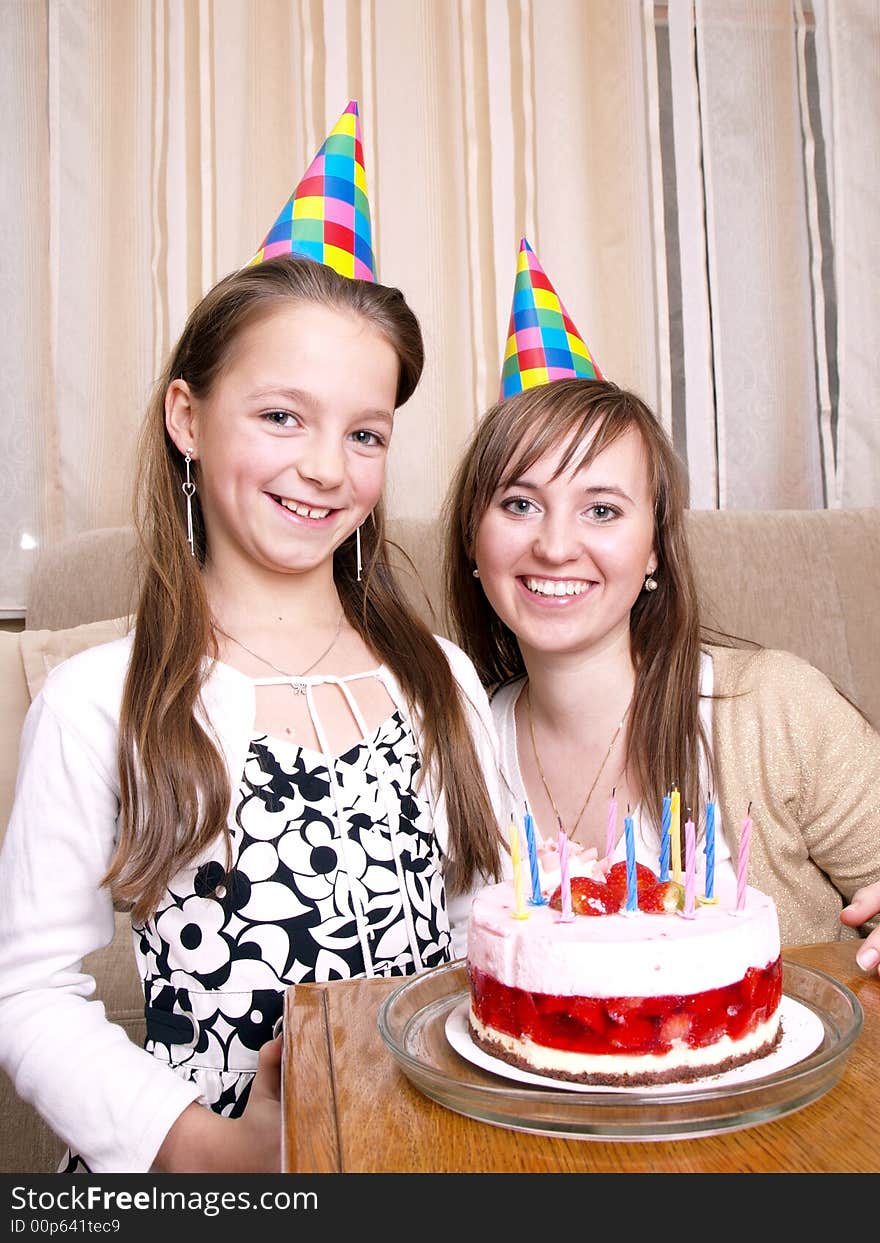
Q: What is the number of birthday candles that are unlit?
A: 10